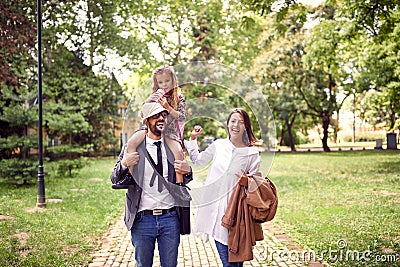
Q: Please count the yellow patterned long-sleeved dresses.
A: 0